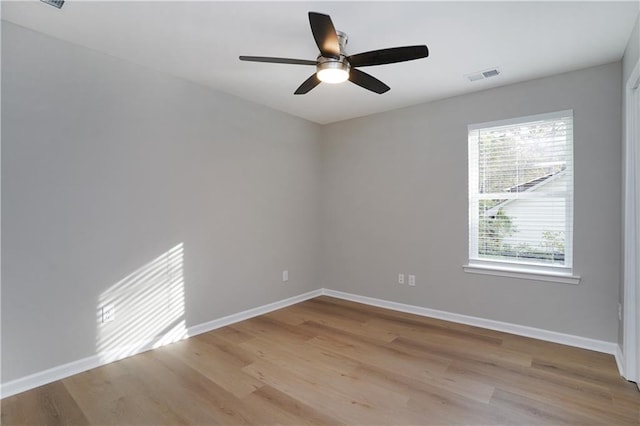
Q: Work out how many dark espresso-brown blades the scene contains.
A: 5